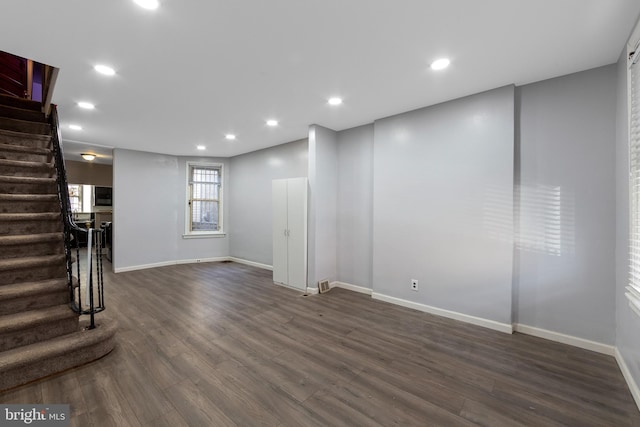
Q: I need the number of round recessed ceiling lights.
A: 9